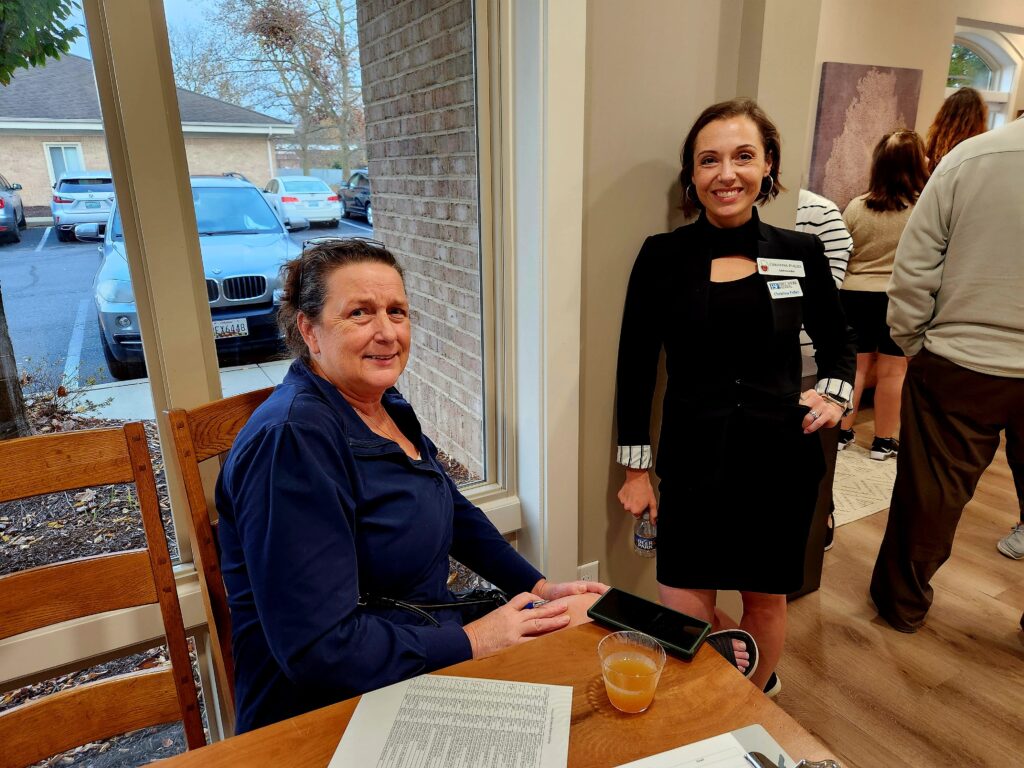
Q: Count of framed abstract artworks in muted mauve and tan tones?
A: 1